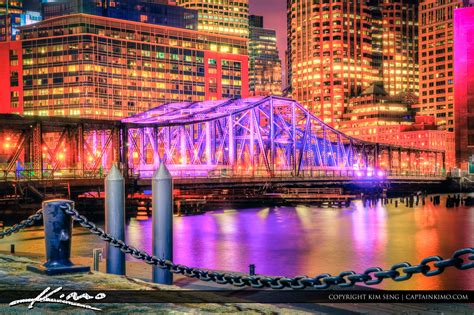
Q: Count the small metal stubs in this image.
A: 3